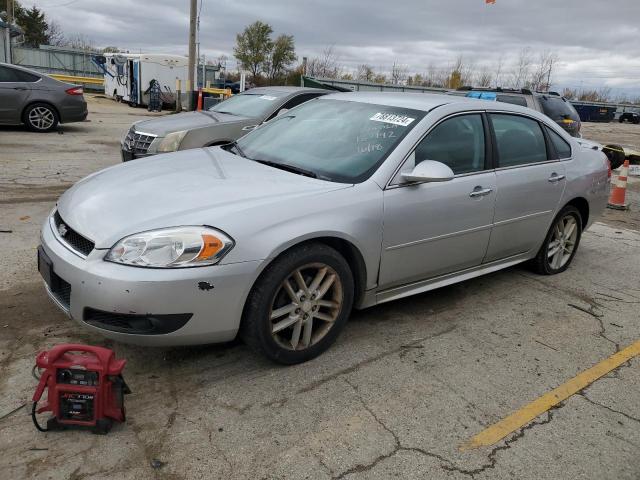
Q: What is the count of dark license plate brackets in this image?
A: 1